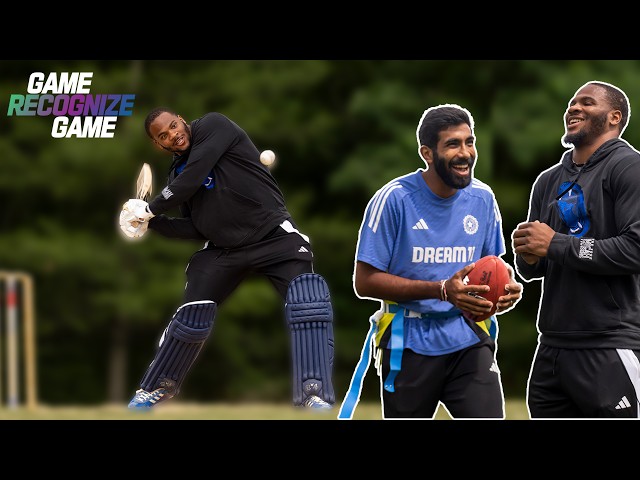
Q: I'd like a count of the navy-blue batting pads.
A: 2